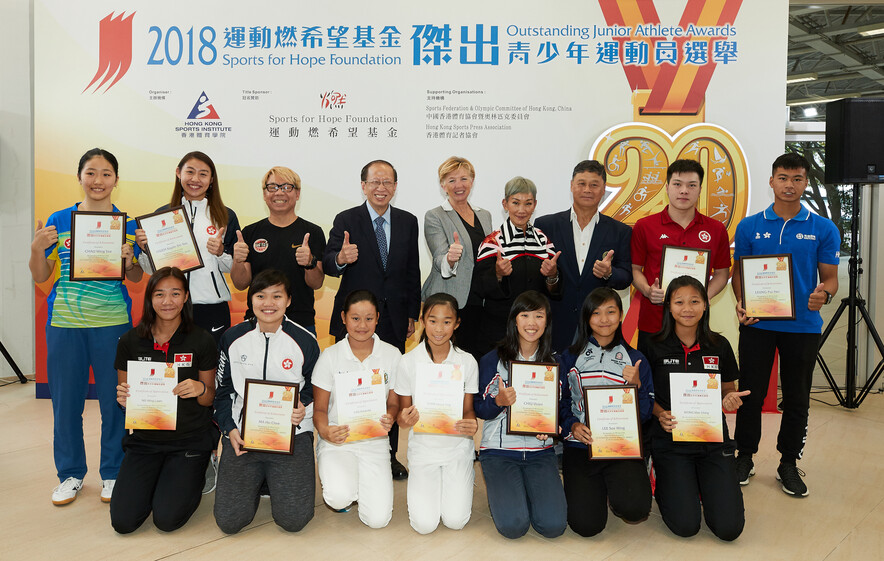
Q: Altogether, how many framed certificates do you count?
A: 7